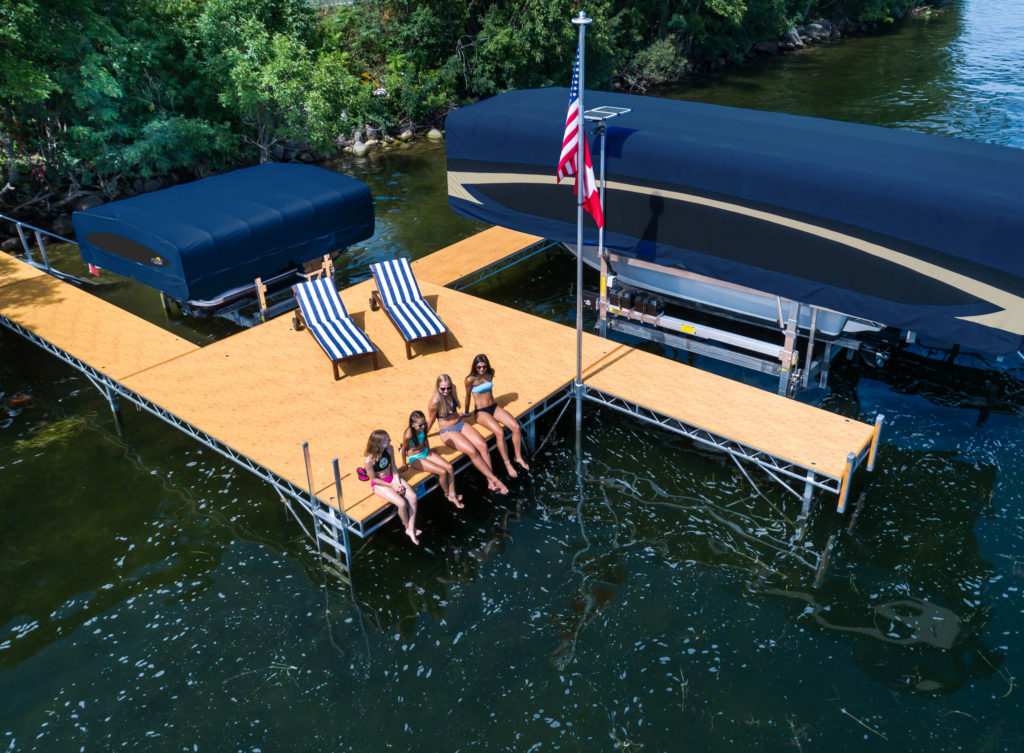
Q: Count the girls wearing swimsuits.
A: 4